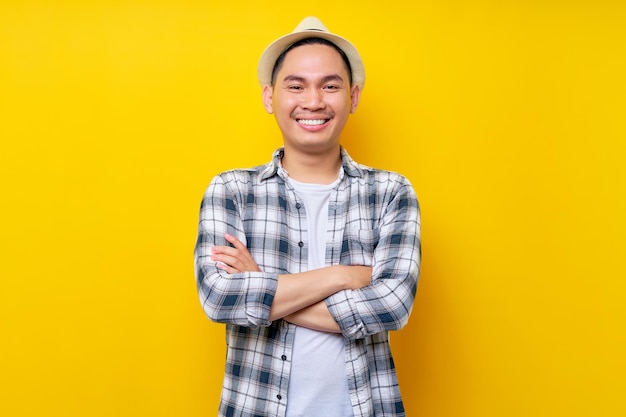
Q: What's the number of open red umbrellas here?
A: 0